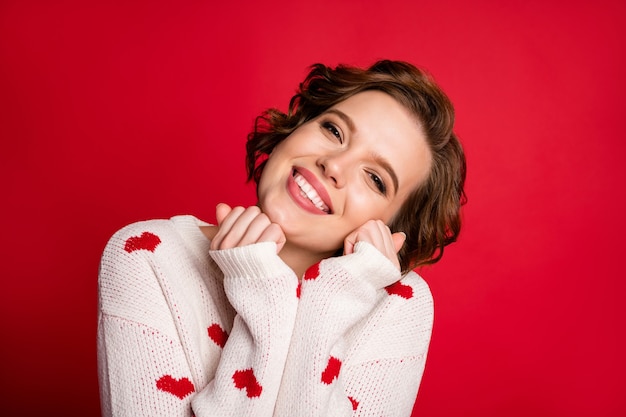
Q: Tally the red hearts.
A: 9